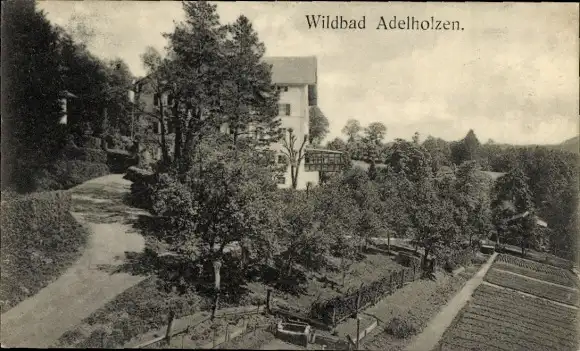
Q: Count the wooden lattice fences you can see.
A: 1